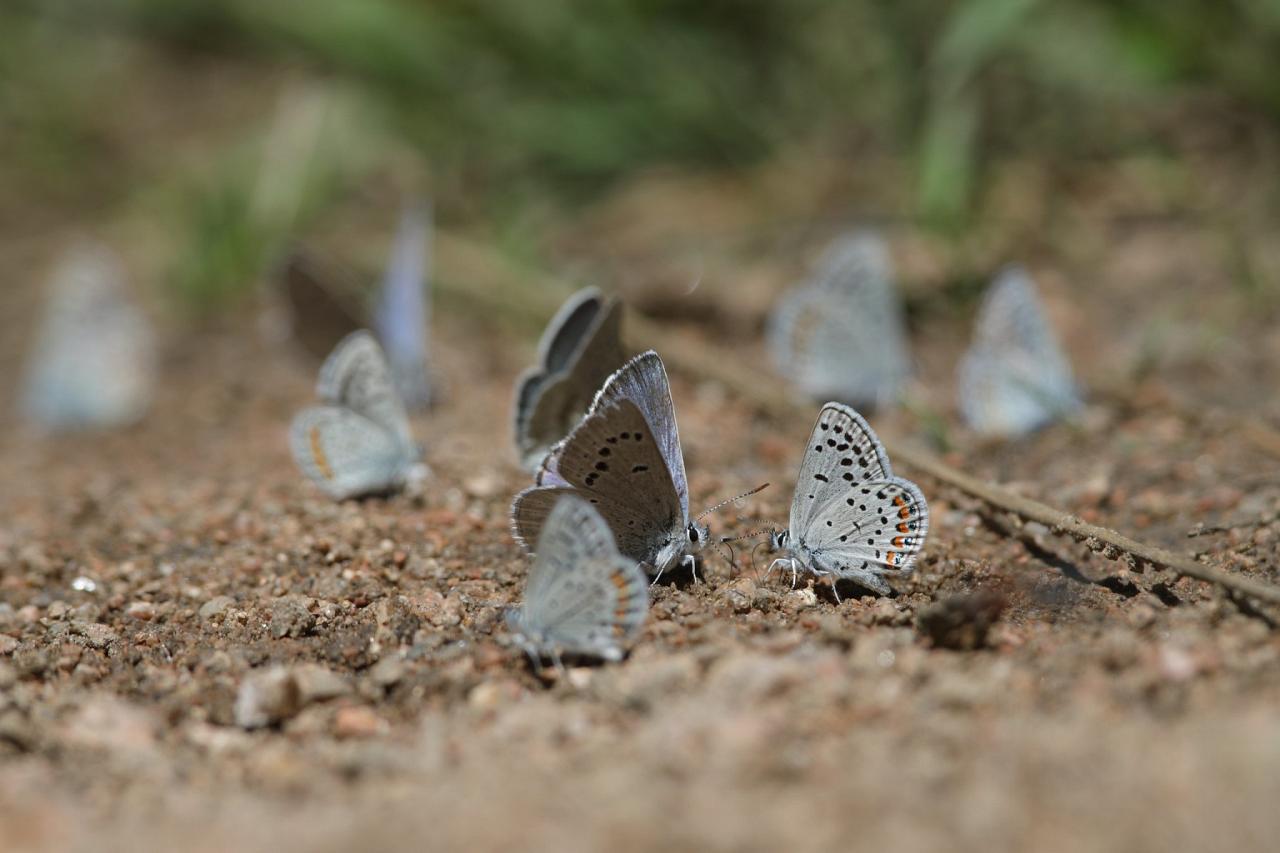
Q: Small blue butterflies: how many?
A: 9